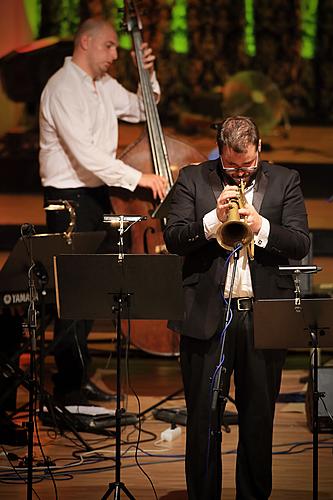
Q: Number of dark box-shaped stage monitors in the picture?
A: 1